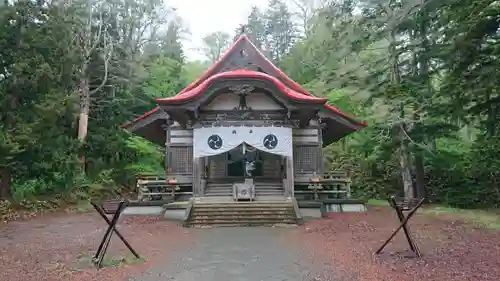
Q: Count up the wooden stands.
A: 2